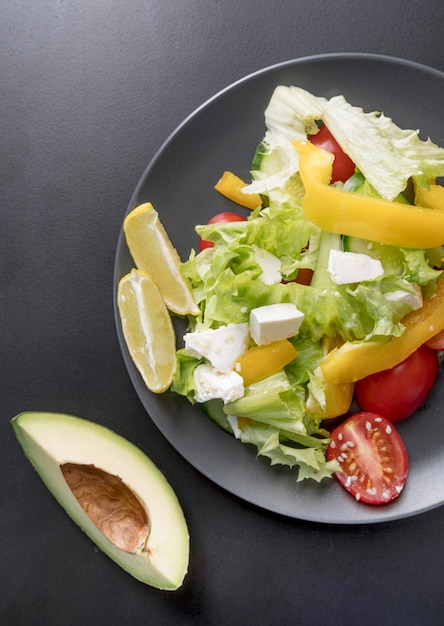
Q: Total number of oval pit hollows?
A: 1